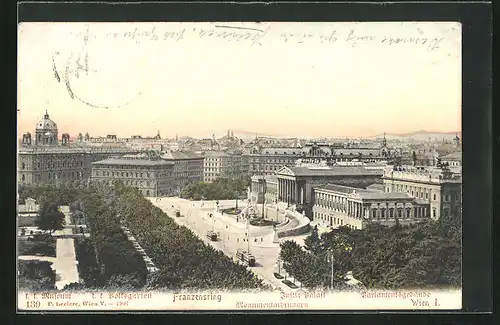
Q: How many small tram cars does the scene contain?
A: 3